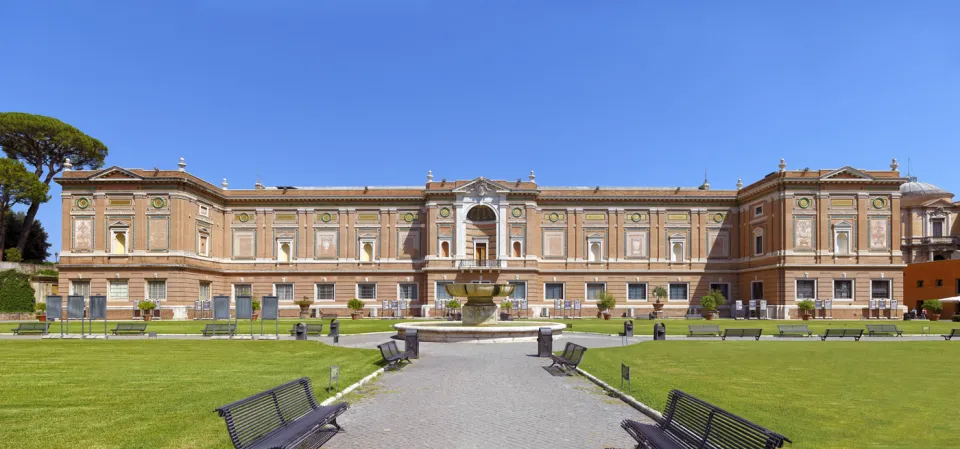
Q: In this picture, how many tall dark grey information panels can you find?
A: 6